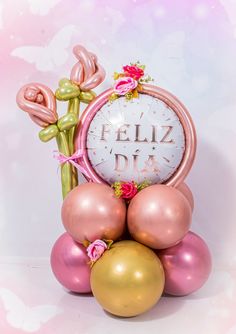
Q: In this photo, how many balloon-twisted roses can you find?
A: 2